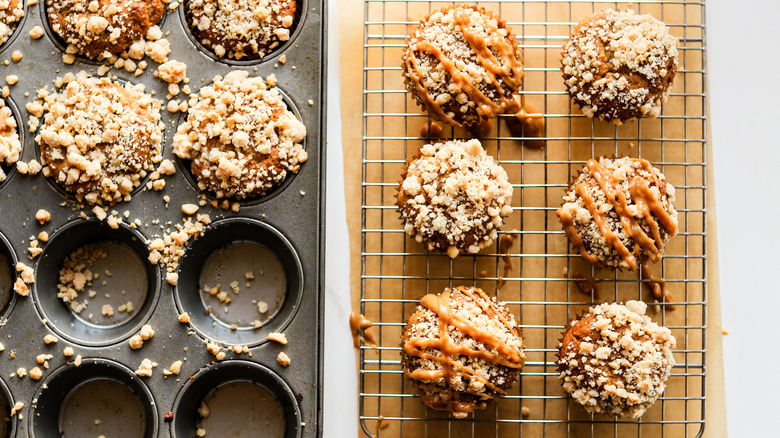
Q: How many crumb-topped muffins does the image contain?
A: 12